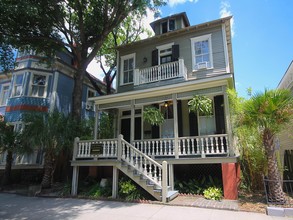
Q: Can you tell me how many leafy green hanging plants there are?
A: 2